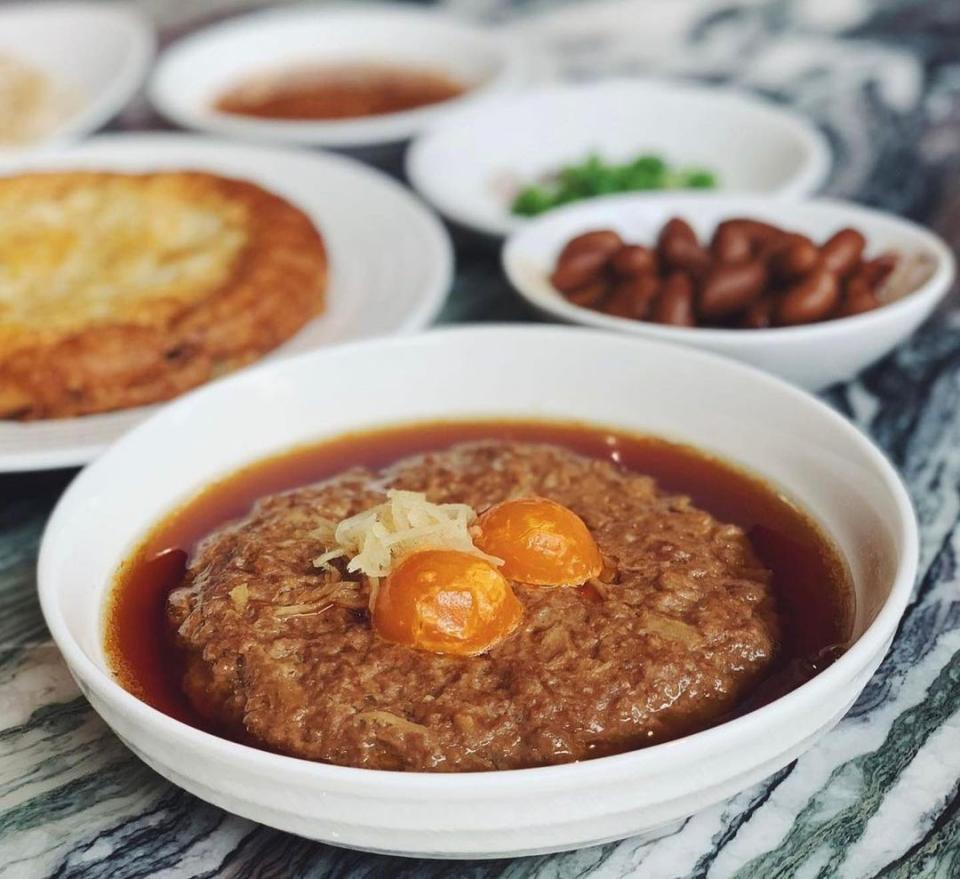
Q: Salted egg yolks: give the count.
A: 2